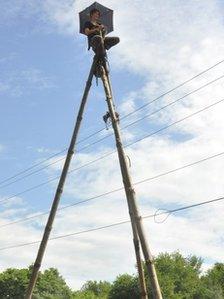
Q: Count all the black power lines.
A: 5